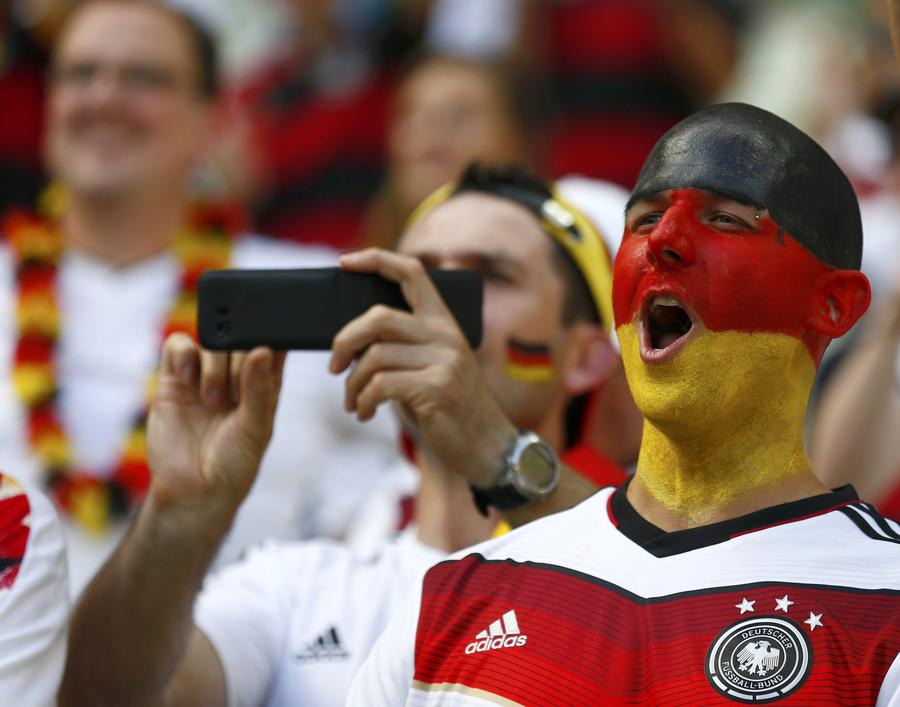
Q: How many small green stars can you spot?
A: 0